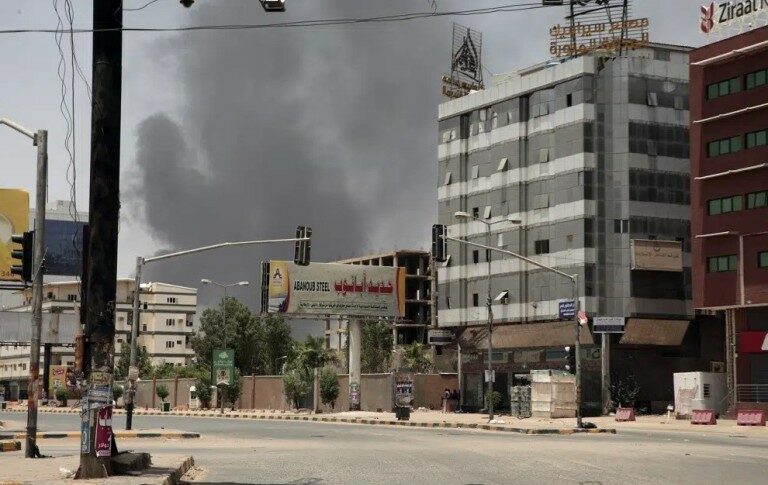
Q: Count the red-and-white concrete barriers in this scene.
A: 3